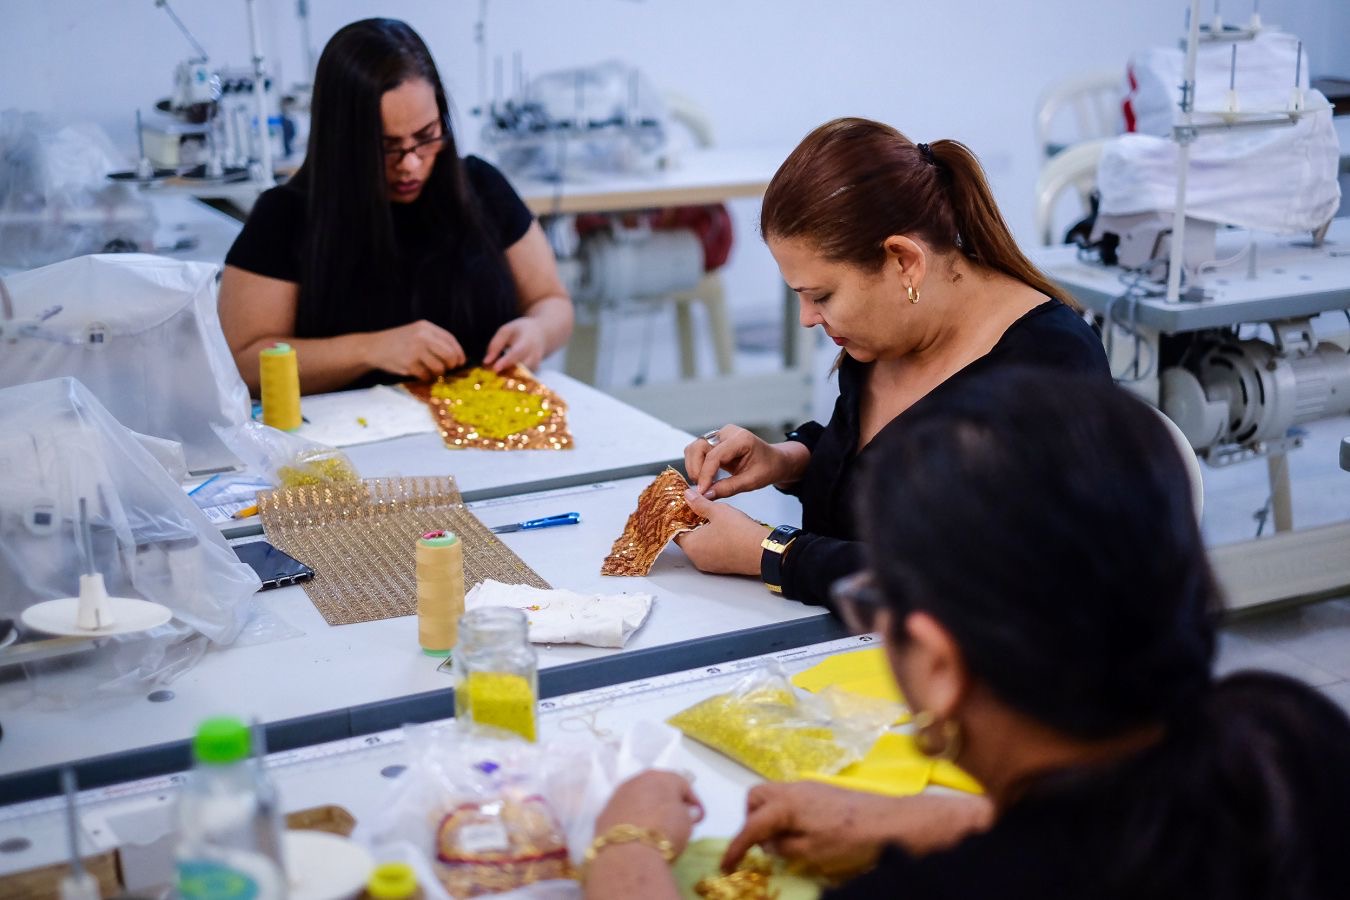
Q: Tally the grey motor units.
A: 2